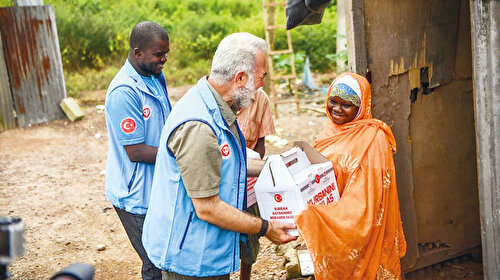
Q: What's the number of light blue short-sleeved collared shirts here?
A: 1